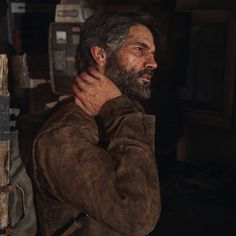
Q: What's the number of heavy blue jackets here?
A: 0